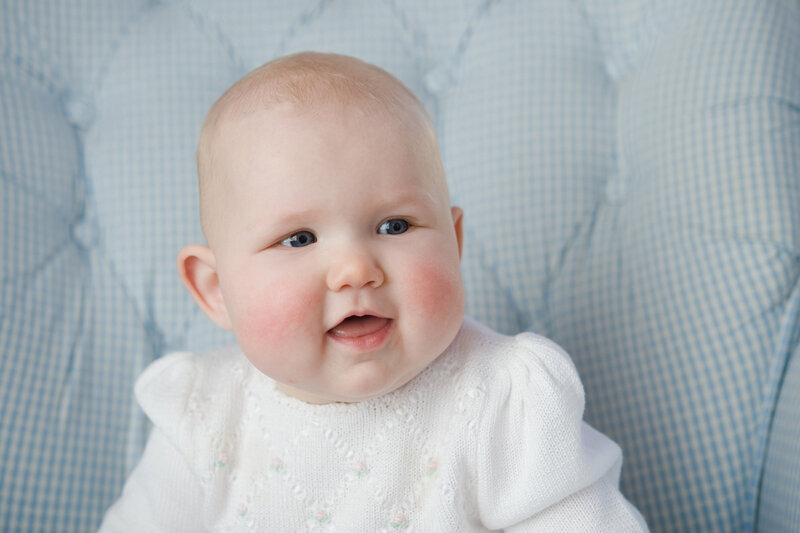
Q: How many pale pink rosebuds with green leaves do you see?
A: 7